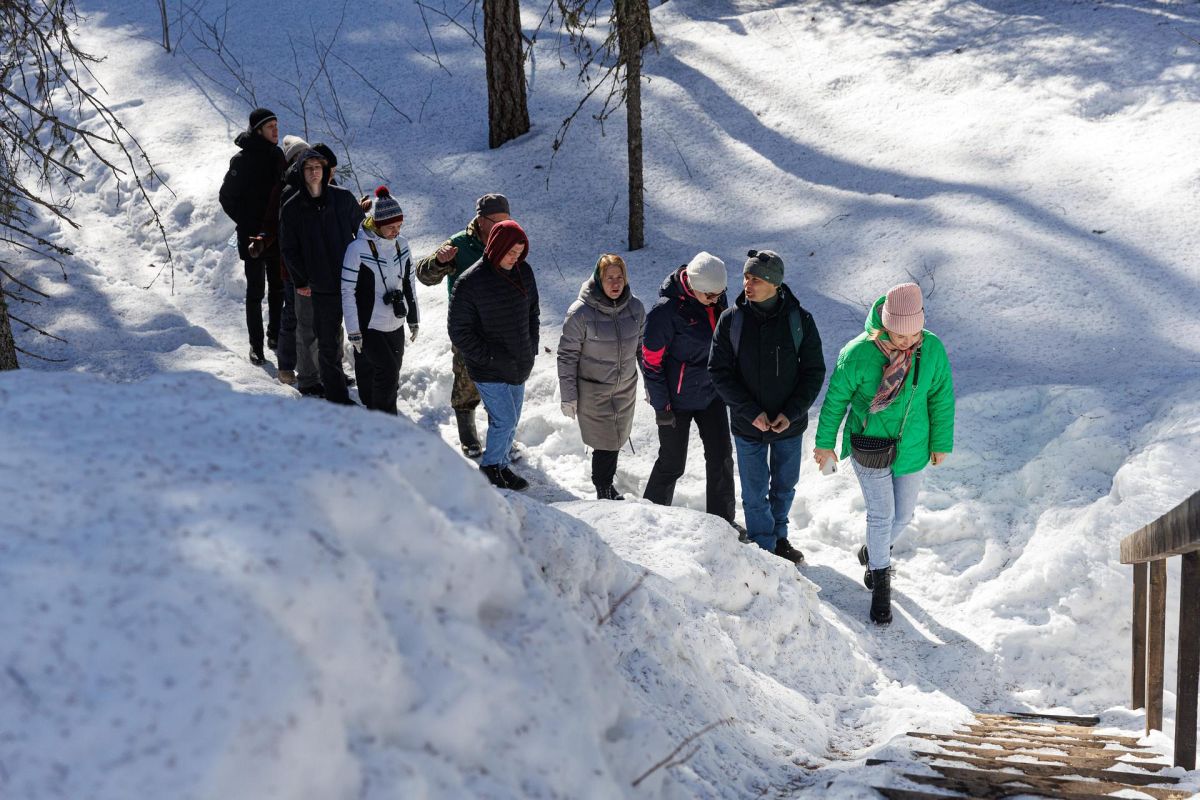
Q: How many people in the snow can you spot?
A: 11